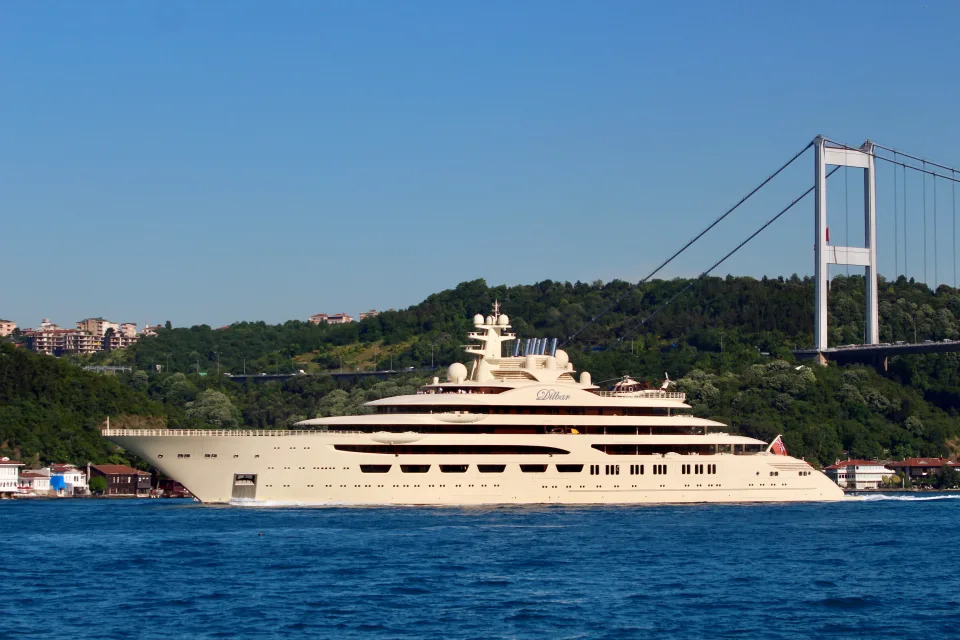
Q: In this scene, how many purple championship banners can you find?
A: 0